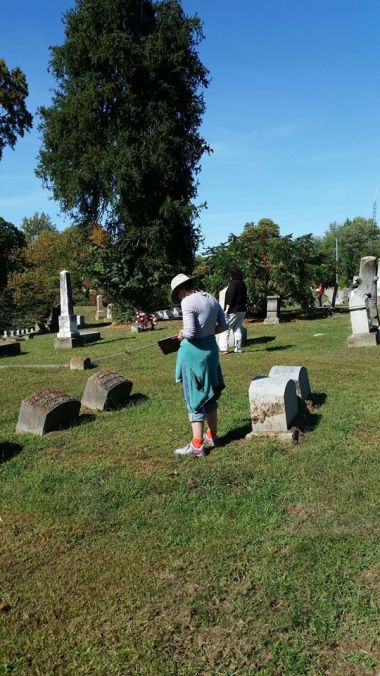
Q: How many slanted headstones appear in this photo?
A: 2